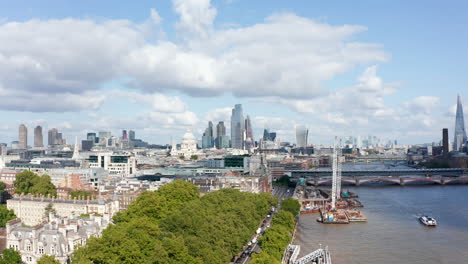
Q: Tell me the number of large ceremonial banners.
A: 0